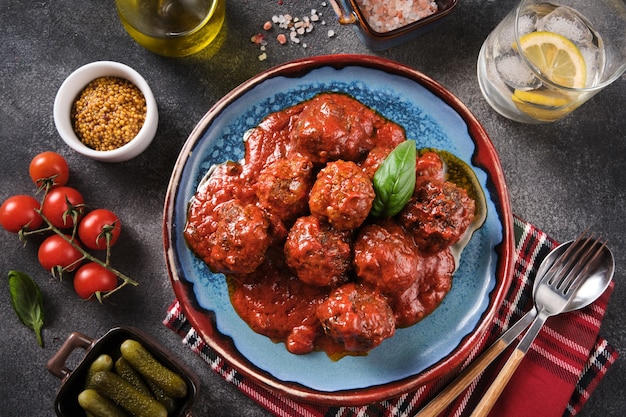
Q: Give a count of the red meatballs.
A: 8